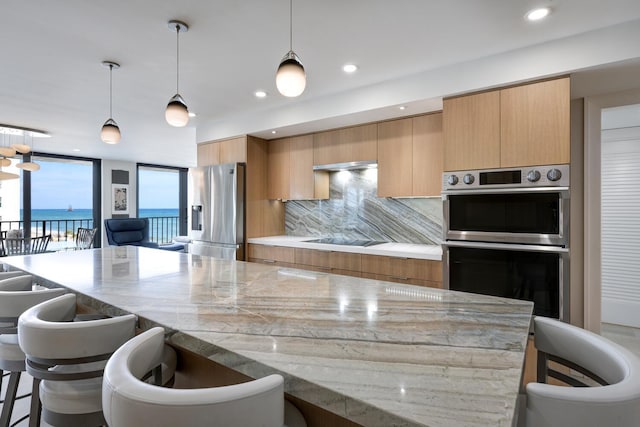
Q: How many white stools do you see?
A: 5